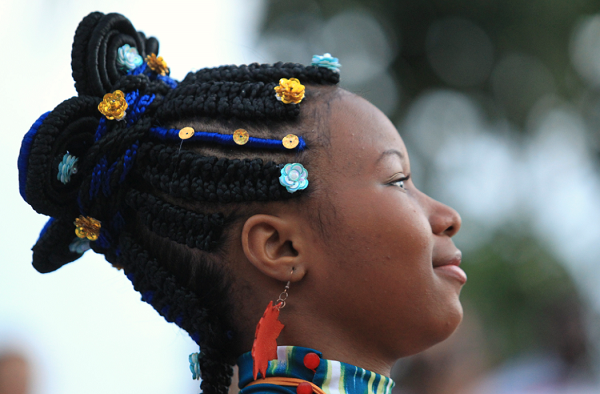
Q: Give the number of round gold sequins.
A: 3